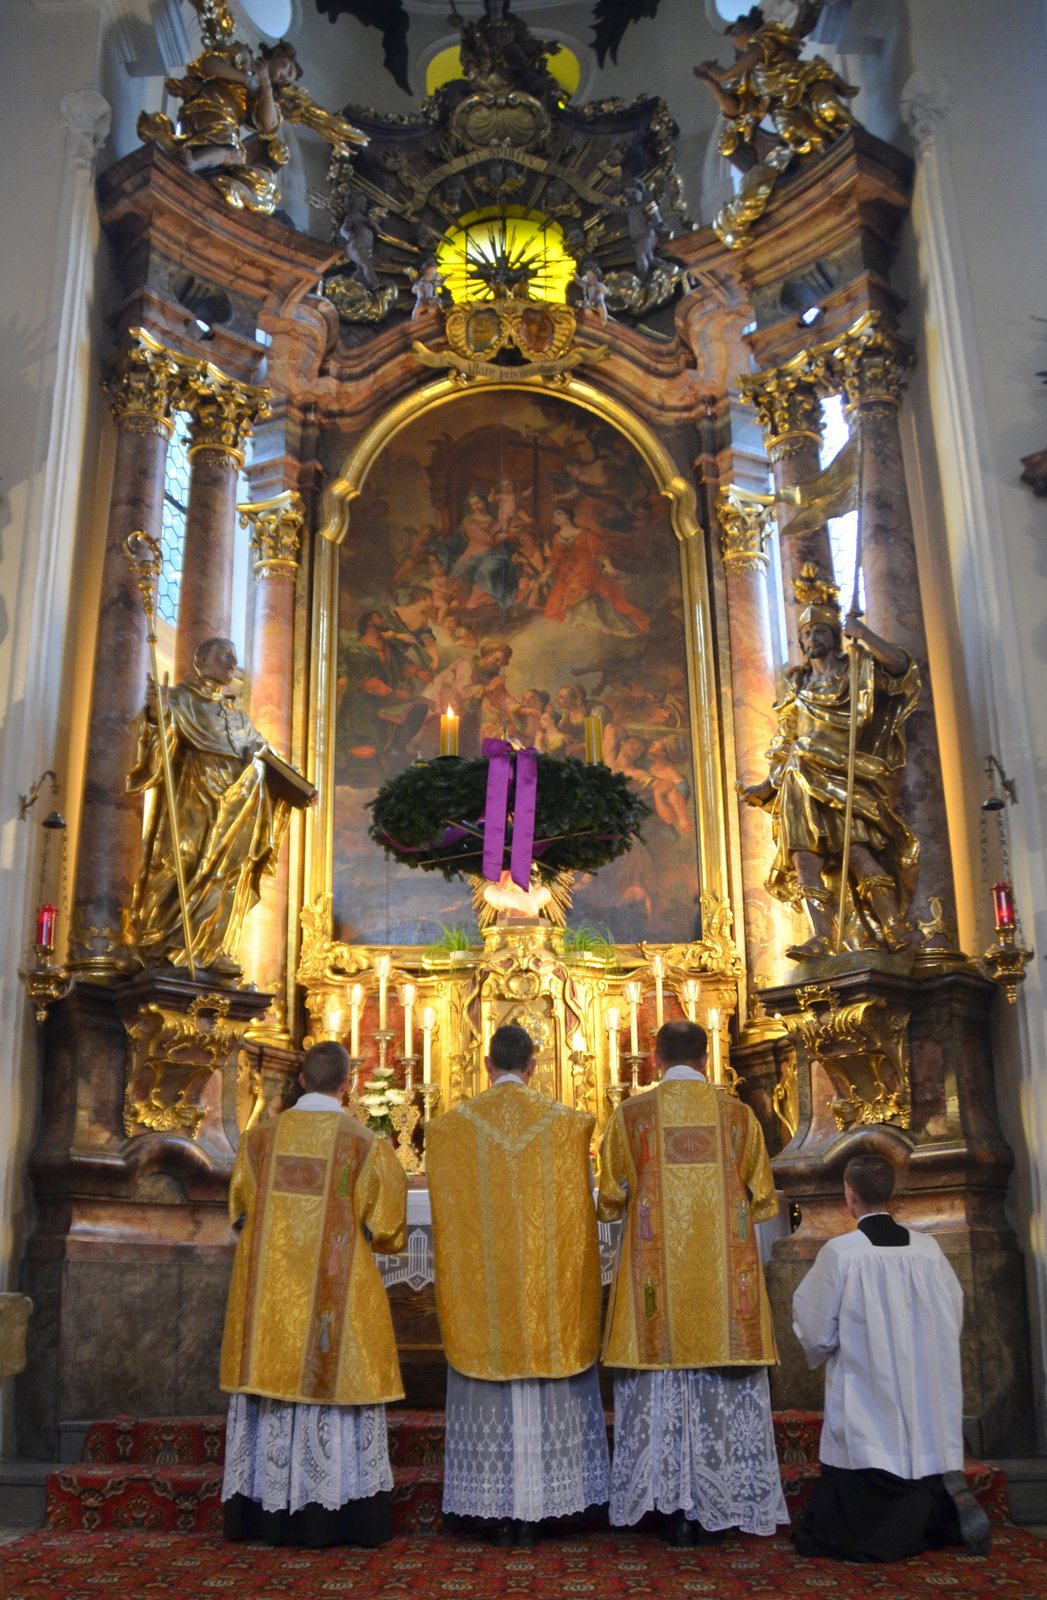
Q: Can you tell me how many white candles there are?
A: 10